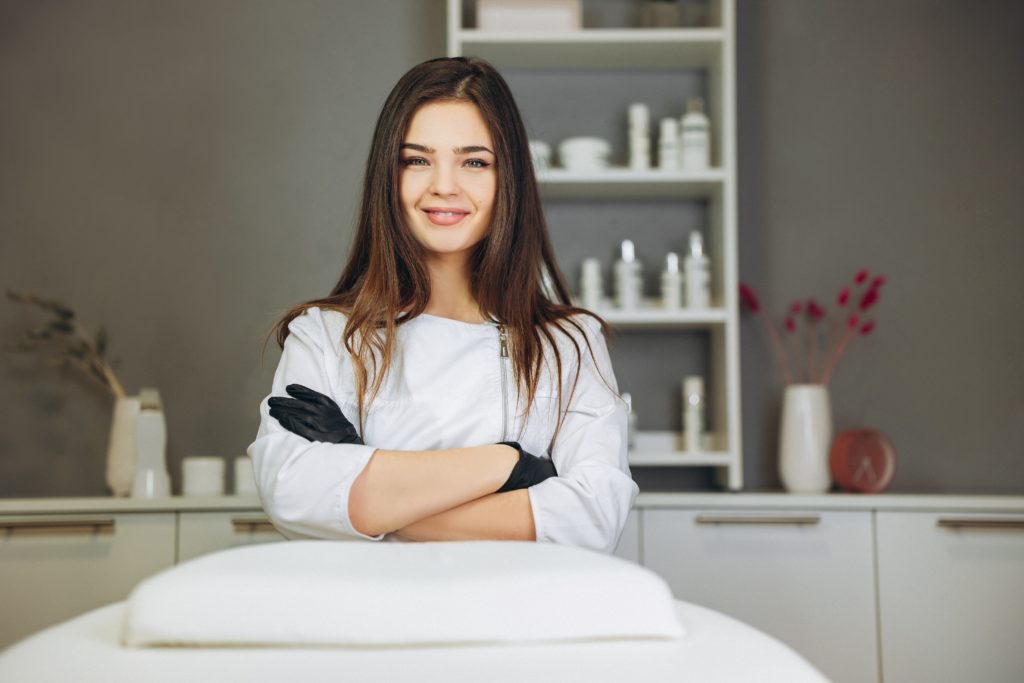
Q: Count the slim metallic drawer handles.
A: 4